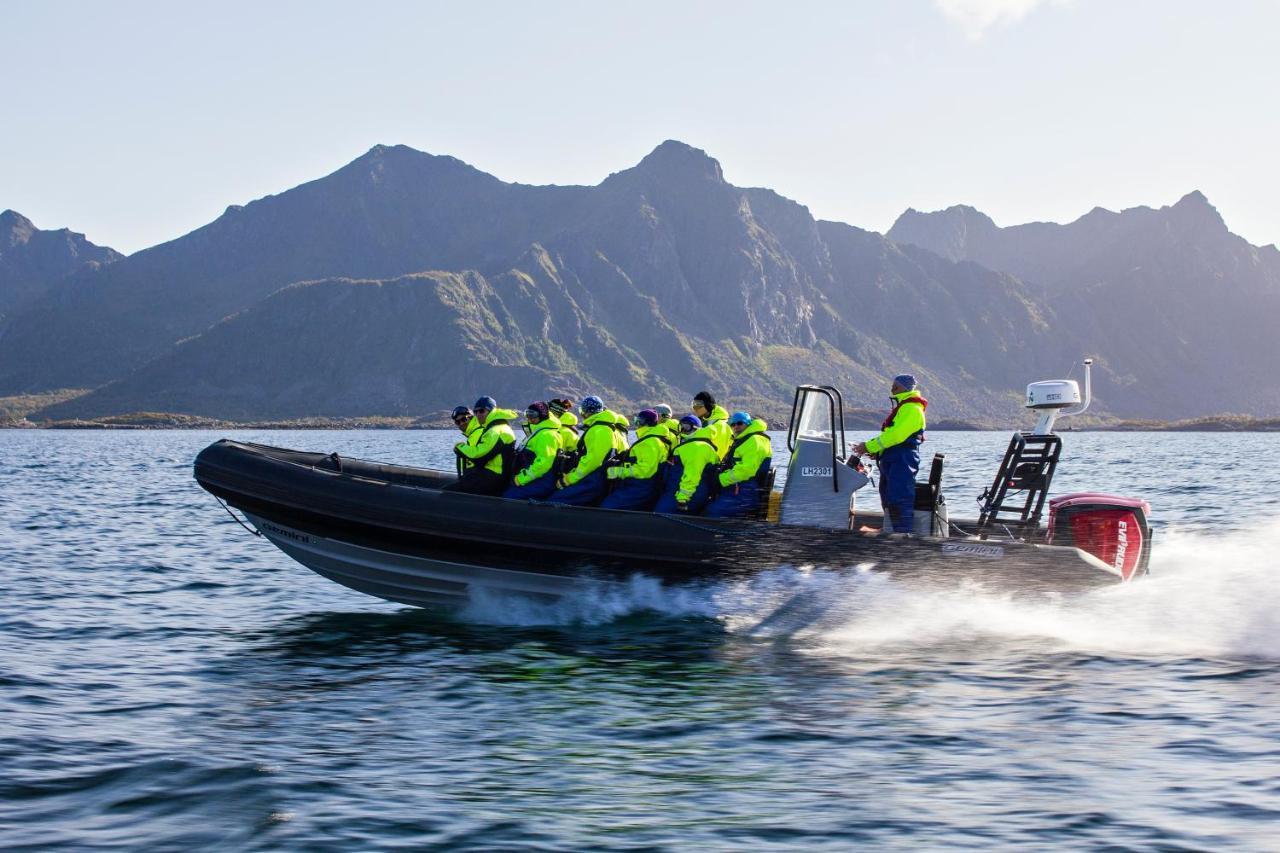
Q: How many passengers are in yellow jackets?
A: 11